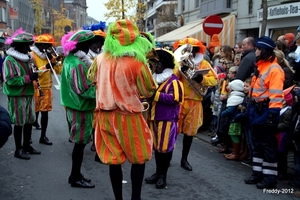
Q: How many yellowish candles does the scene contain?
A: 0